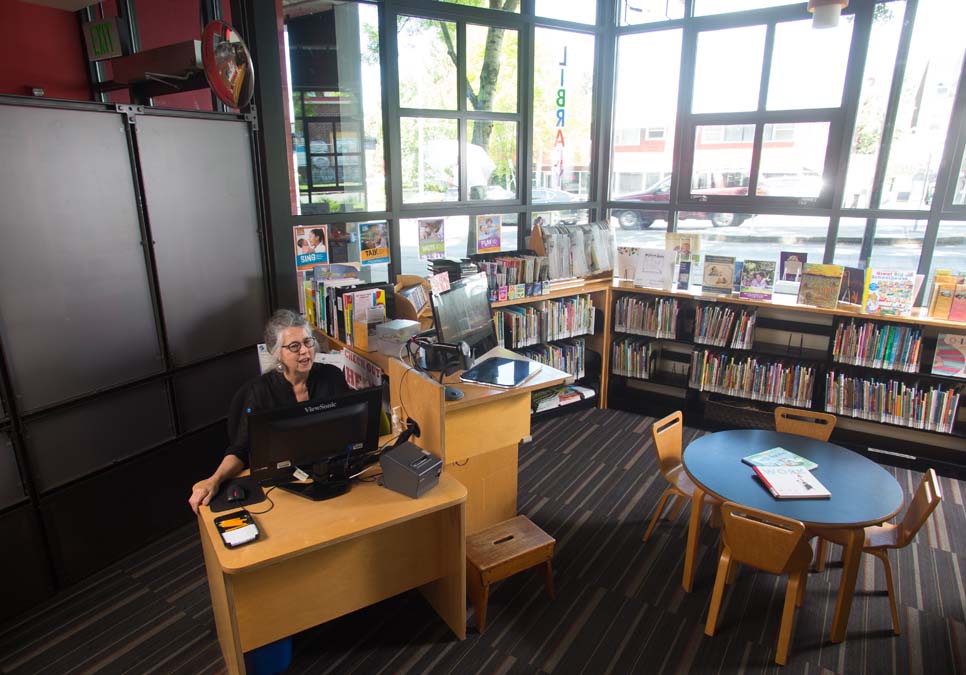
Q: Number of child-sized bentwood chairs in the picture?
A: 4